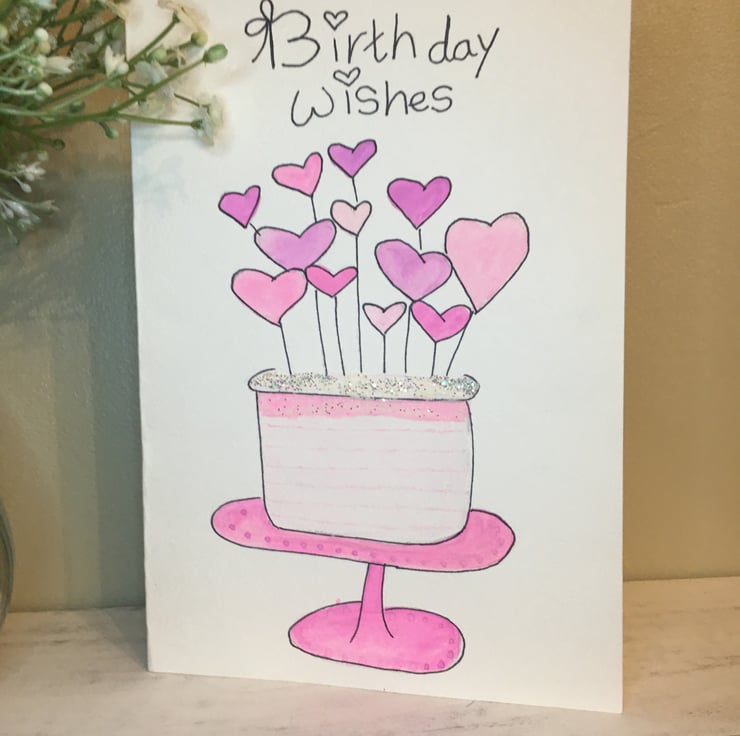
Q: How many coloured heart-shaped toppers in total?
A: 12